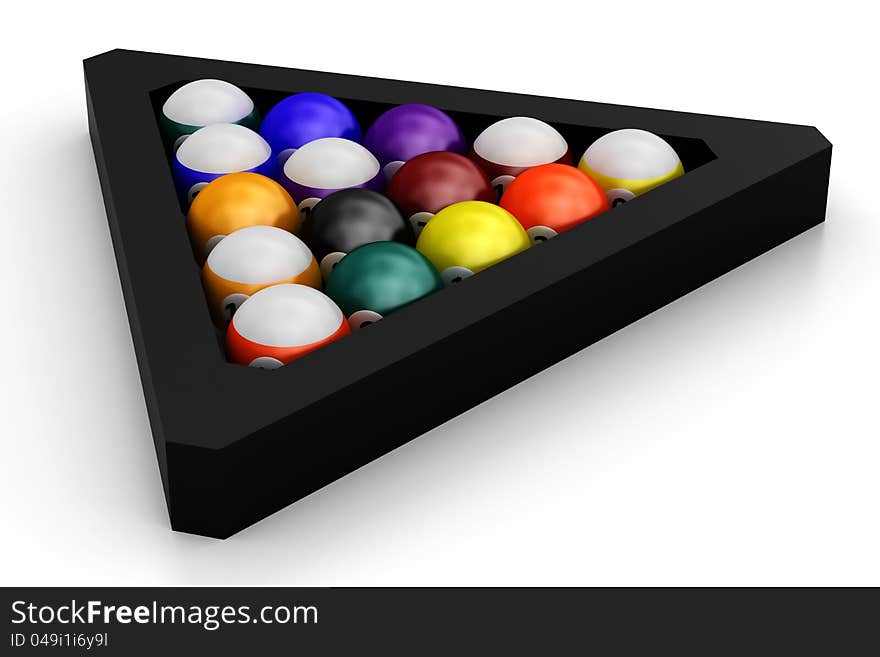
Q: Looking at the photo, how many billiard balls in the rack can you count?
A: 15